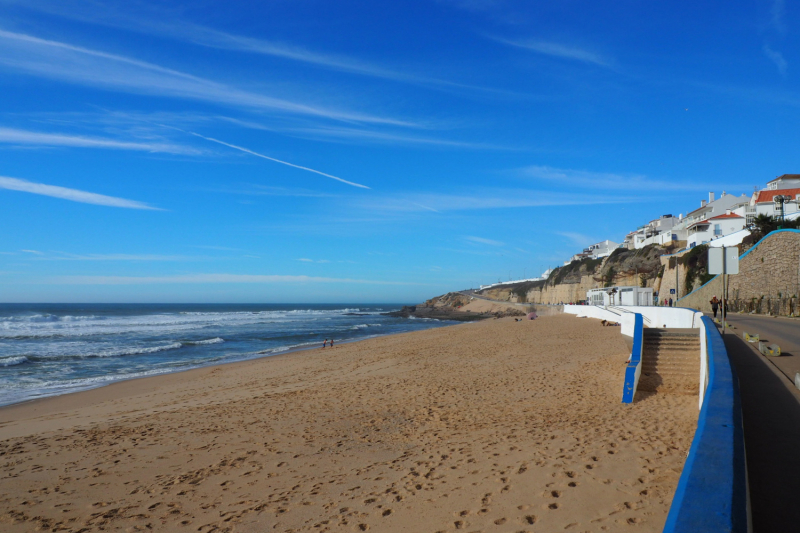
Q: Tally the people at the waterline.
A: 2